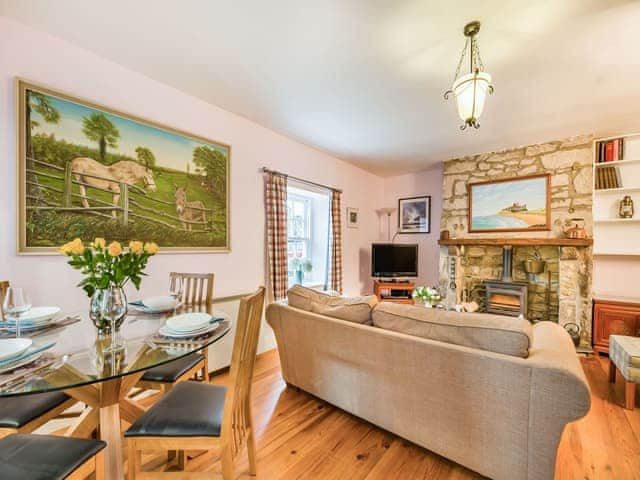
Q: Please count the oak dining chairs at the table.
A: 4